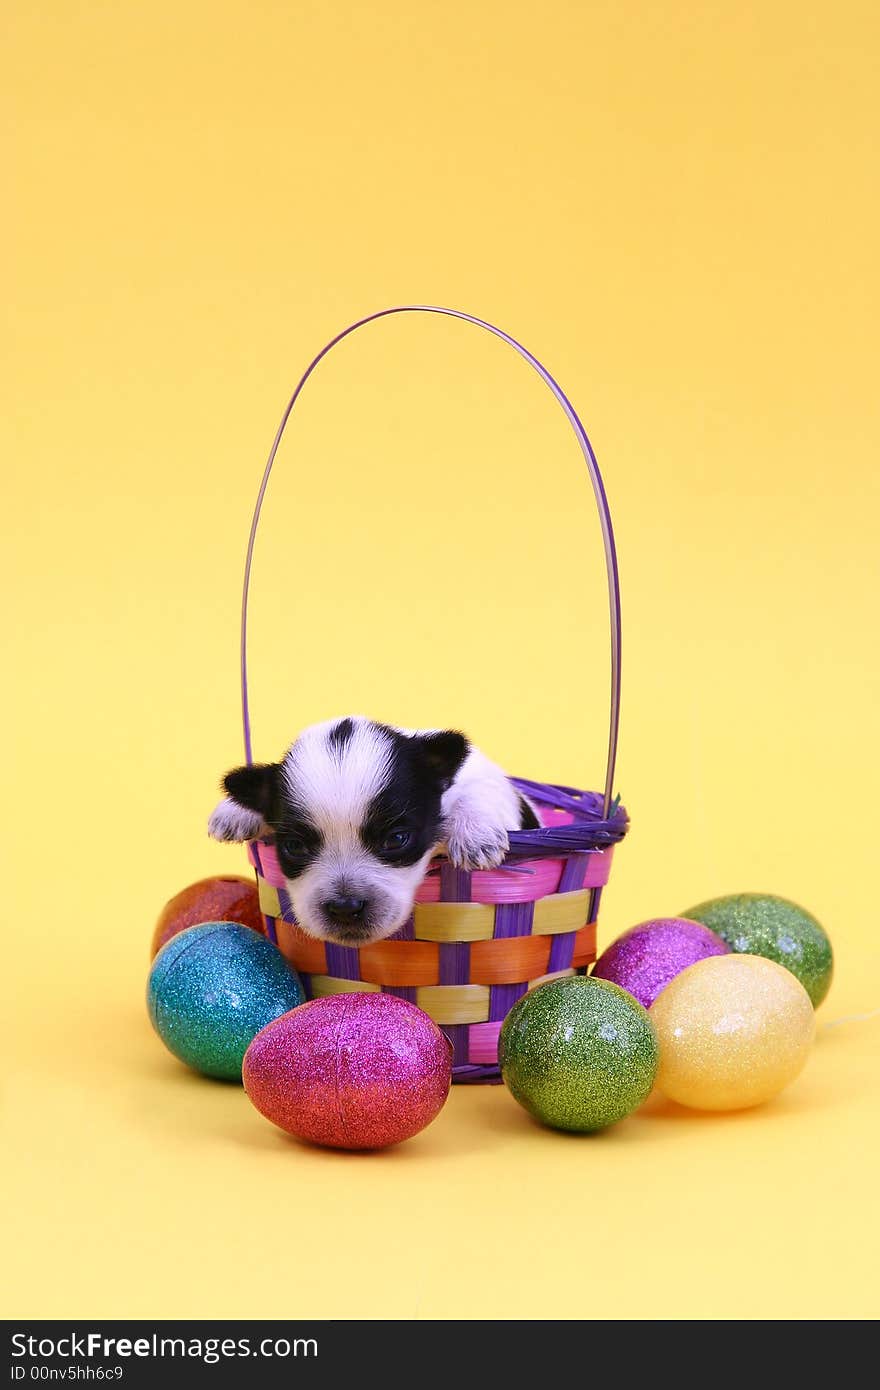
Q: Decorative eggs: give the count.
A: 7